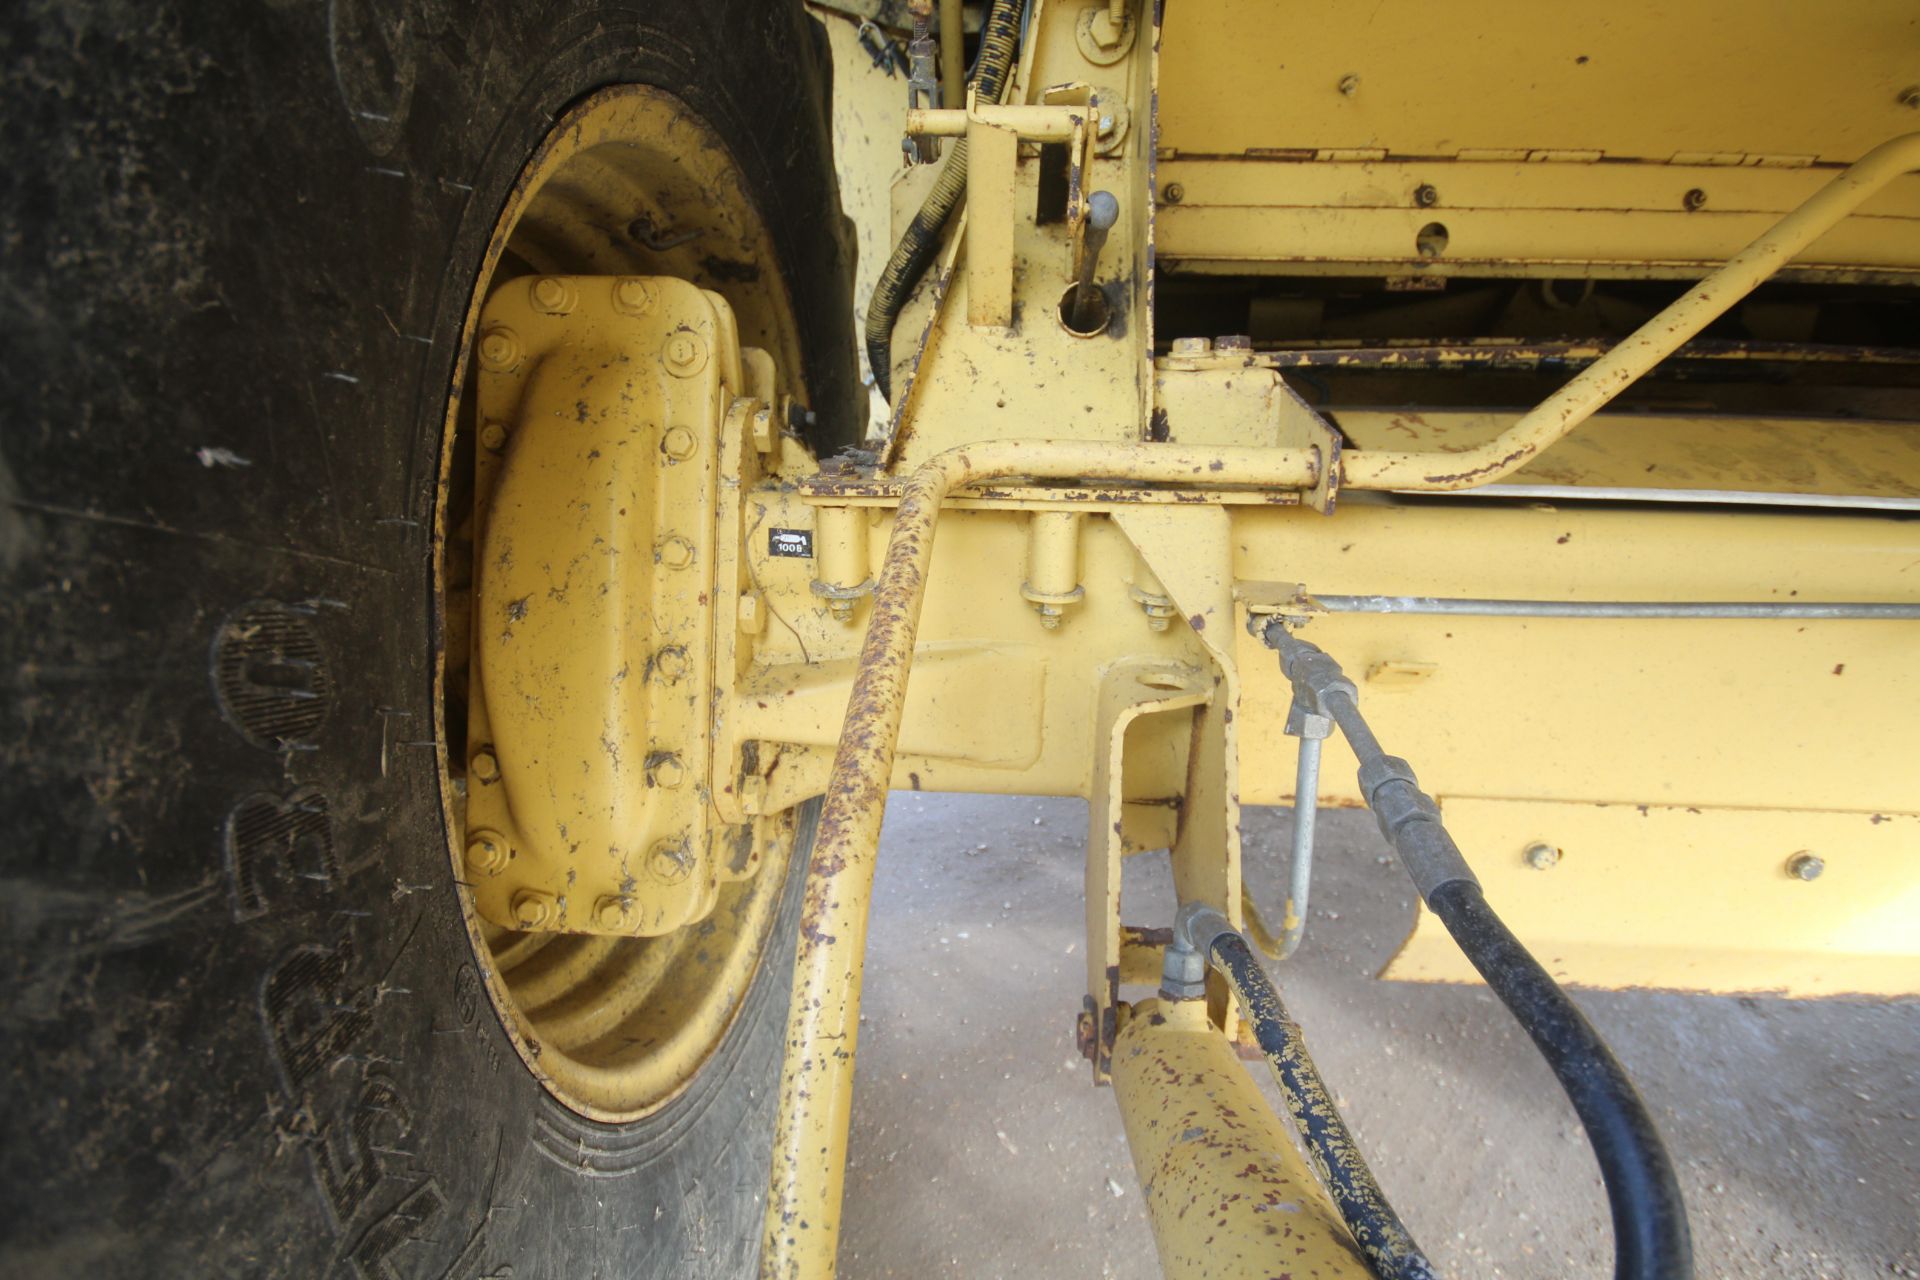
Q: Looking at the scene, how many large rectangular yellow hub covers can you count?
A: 1